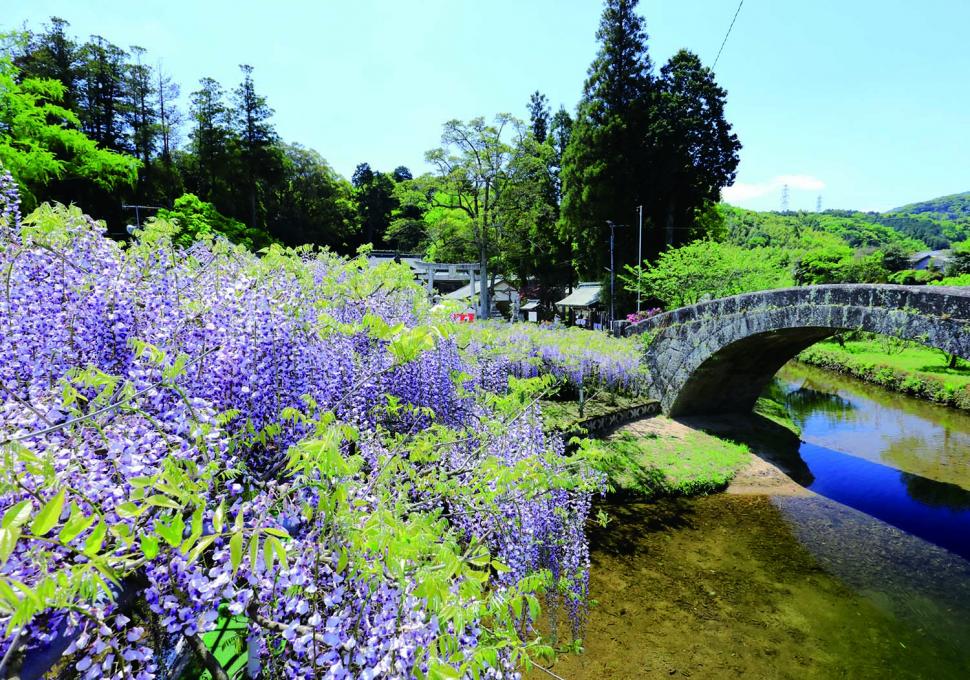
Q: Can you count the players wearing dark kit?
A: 0